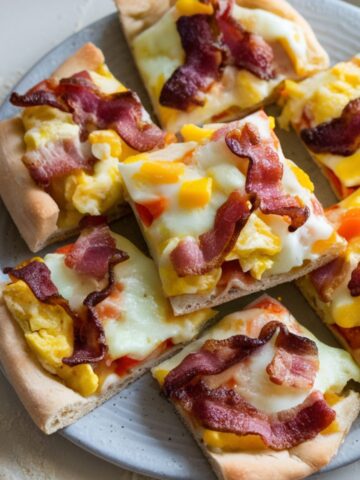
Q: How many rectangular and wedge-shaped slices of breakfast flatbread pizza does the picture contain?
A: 7